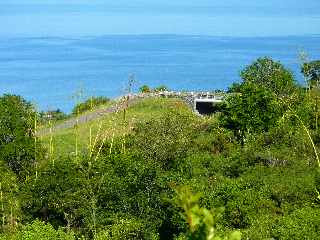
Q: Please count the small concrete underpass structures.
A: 1